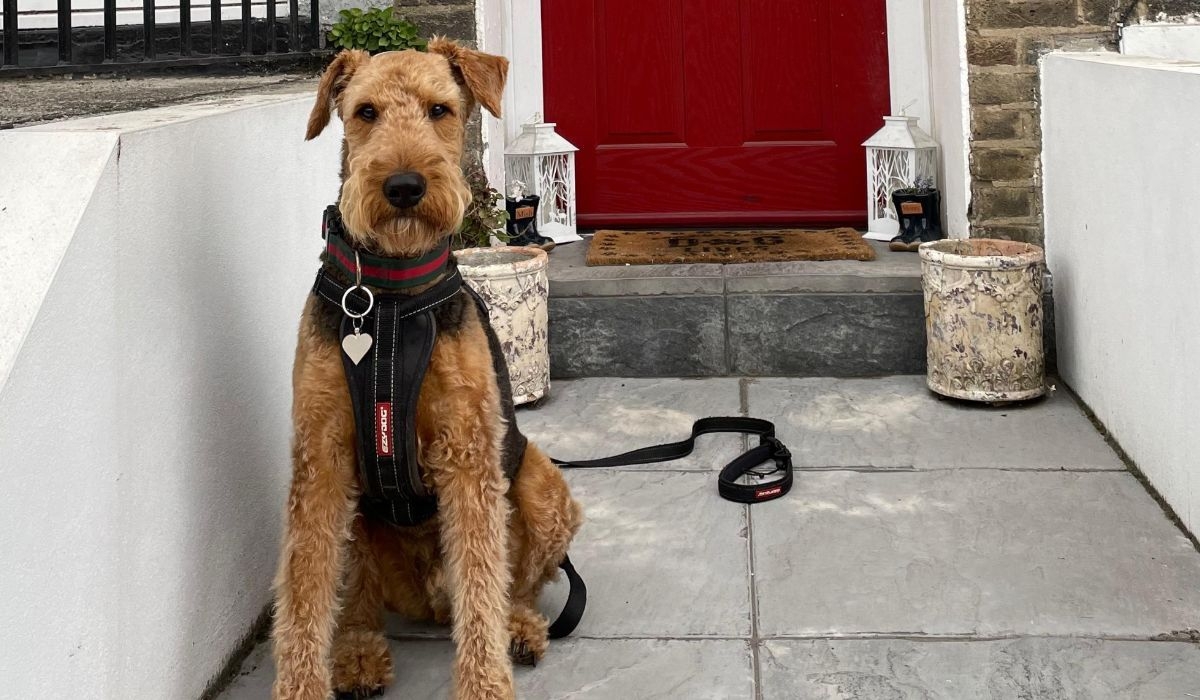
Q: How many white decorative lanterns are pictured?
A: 2